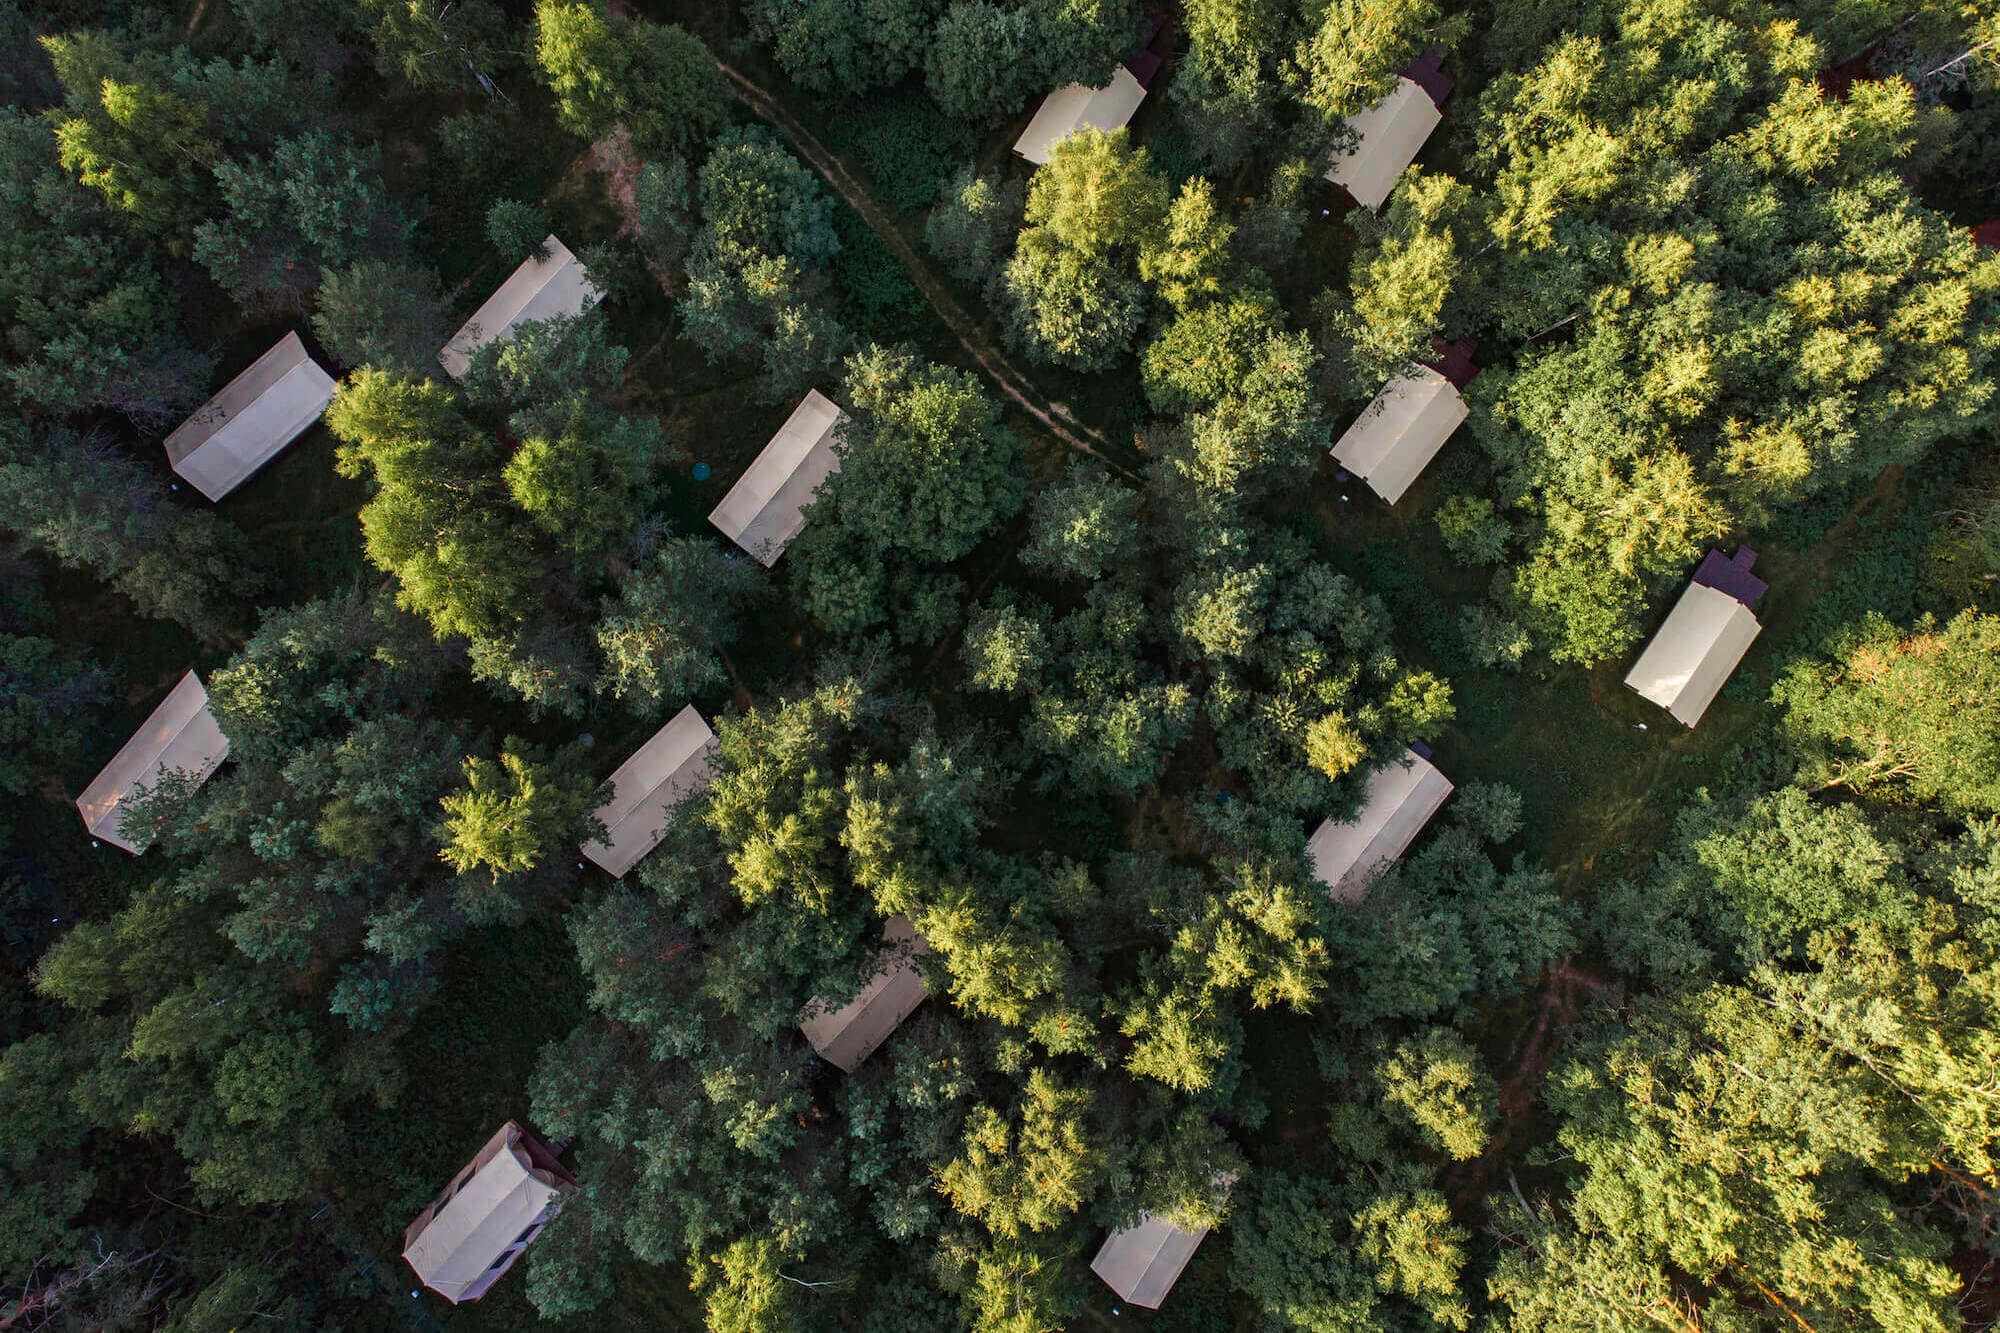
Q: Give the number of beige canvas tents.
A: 13